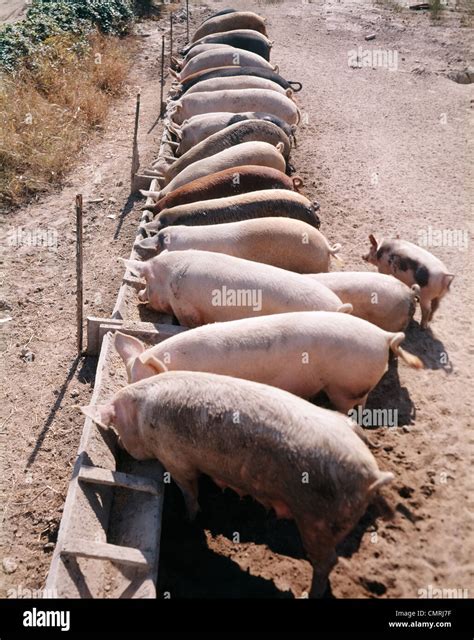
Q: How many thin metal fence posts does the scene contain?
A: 5